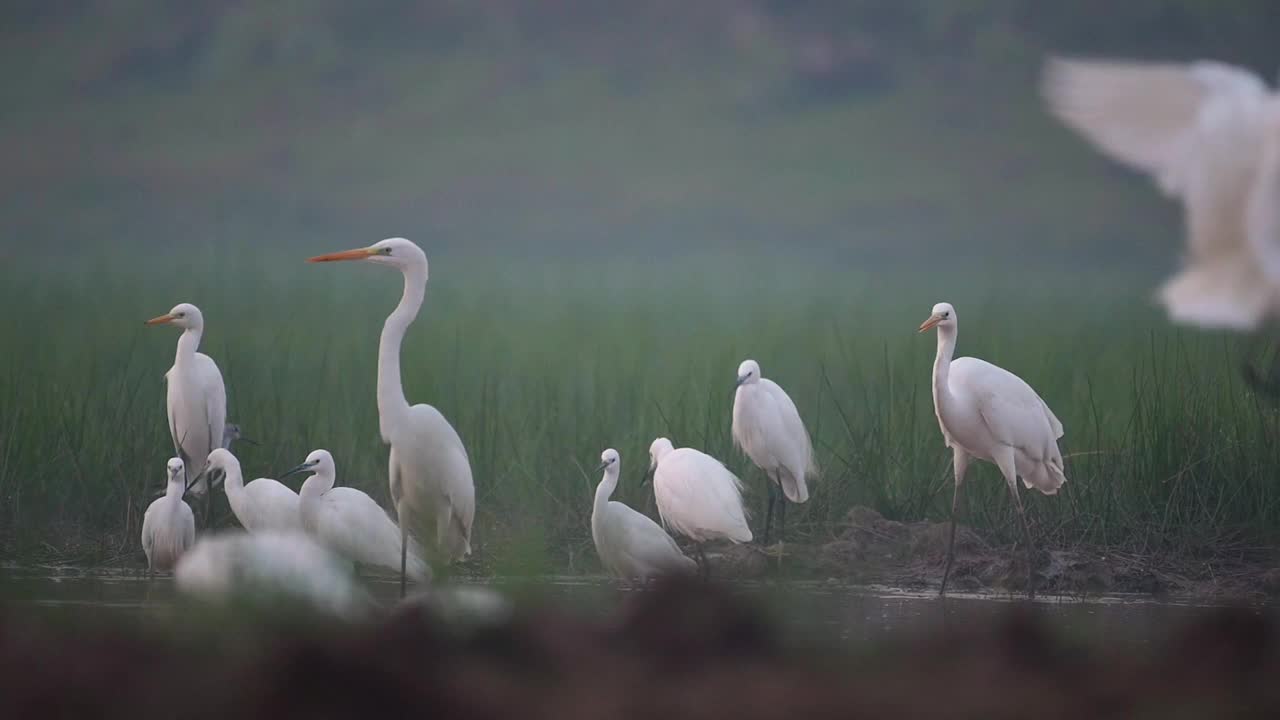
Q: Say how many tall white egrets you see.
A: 3